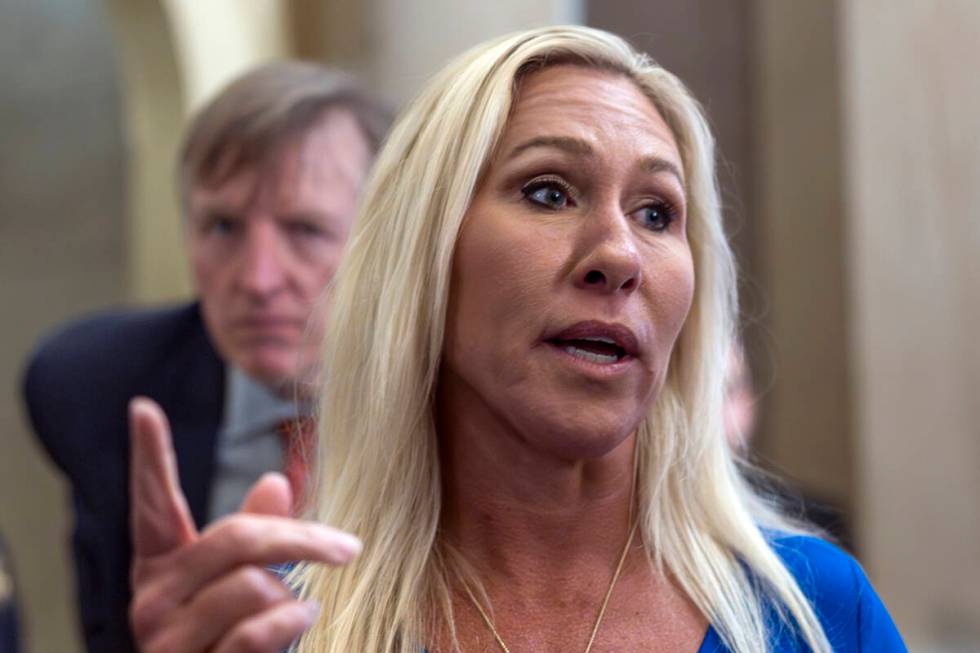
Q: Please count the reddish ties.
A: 1